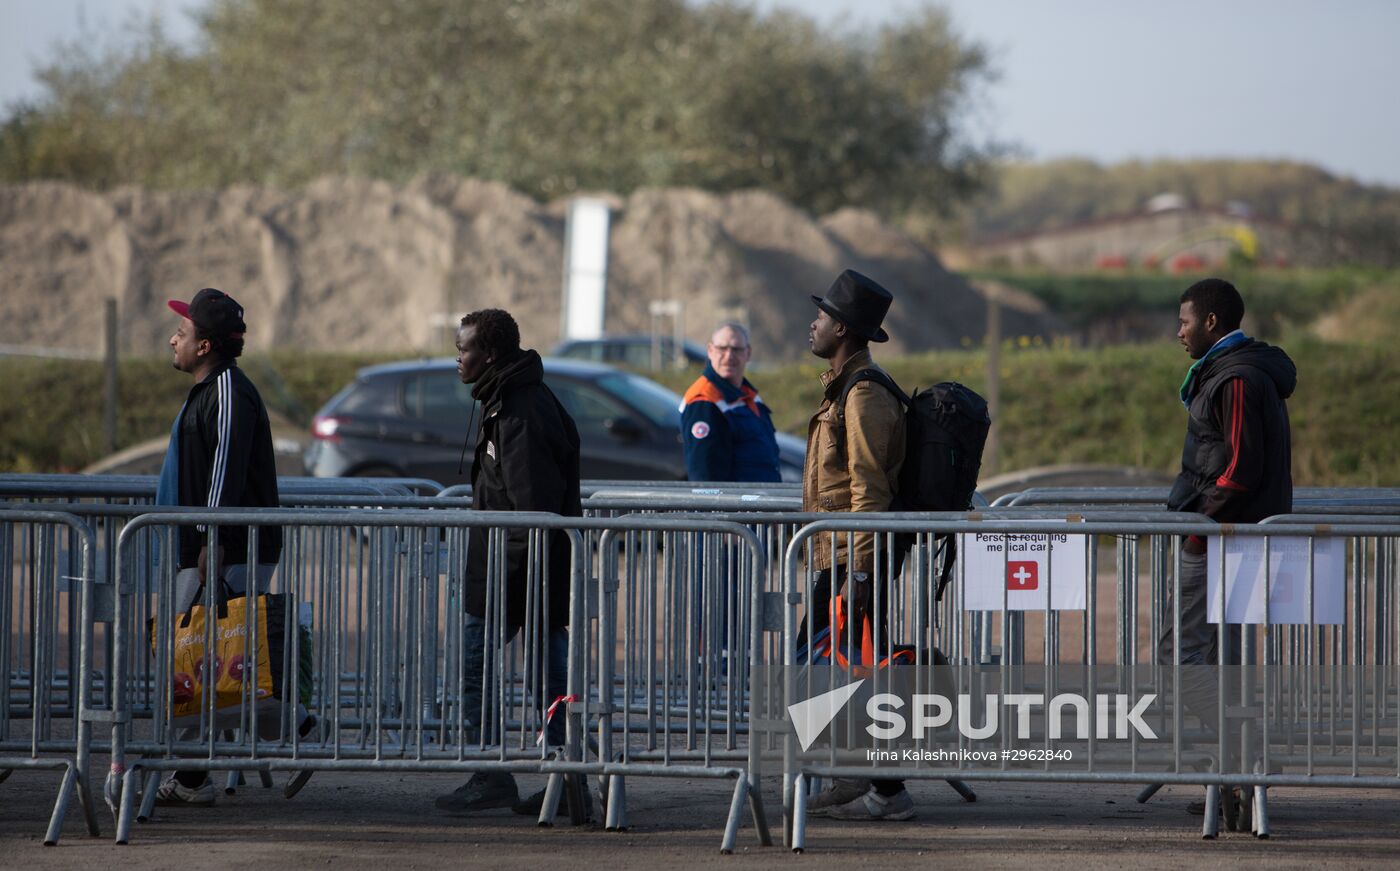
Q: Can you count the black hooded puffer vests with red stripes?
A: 1